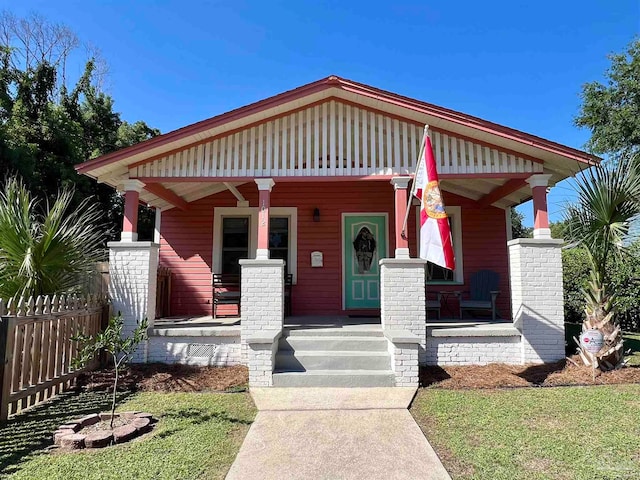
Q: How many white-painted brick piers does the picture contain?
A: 4